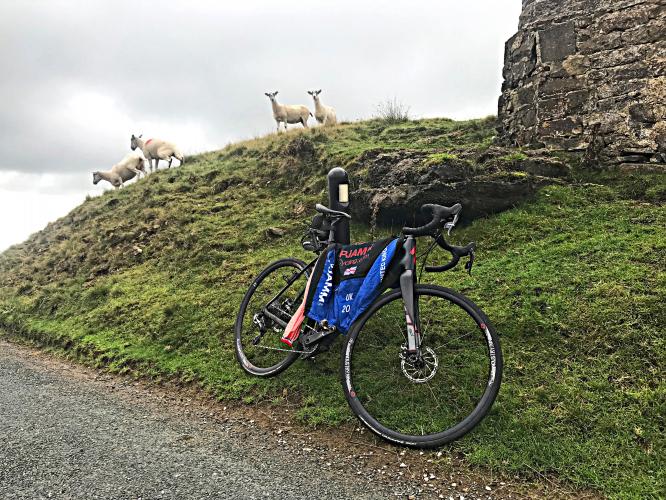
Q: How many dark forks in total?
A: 1